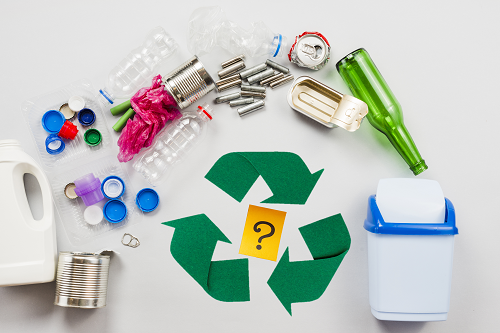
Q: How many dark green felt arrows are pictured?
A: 3